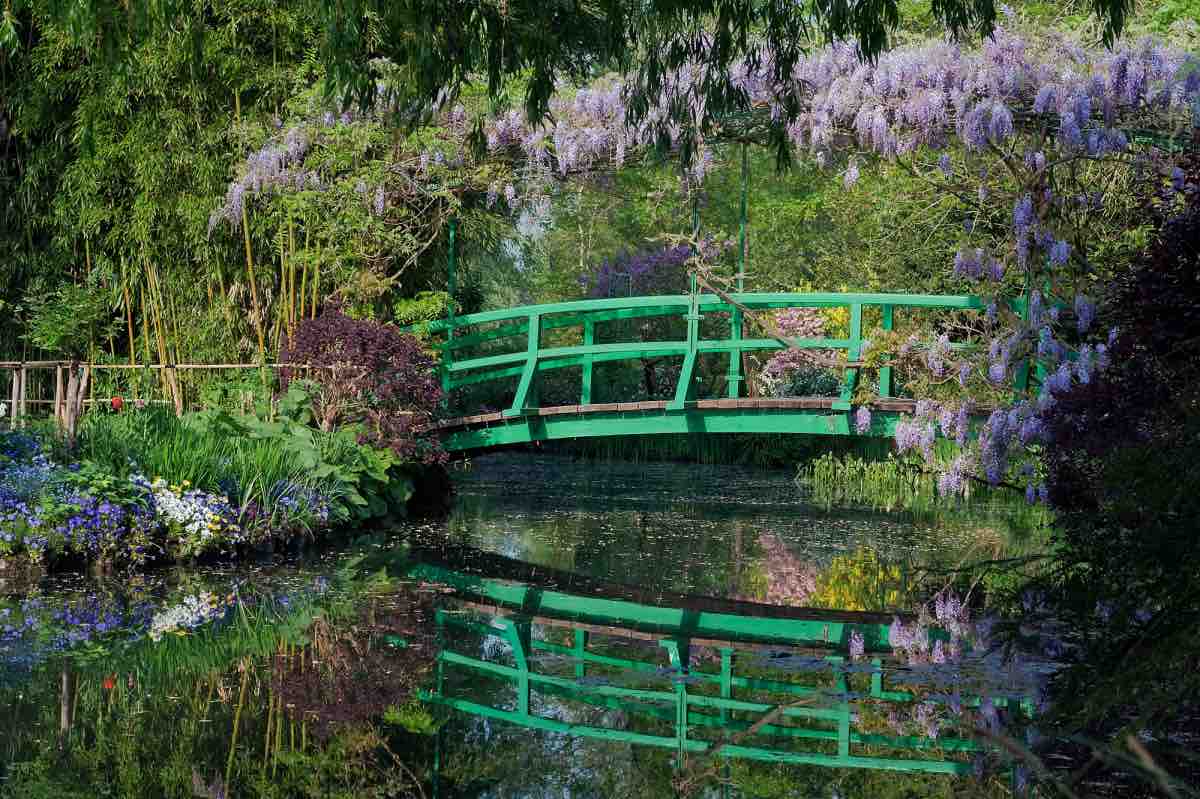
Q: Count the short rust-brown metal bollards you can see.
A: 0